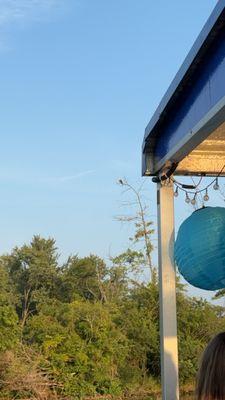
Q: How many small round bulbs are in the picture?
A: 5